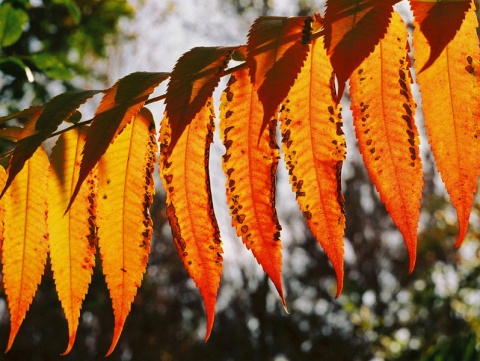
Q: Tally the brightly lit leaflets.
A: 8